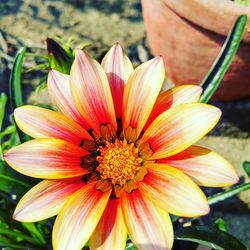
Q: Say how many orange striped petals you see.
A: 14